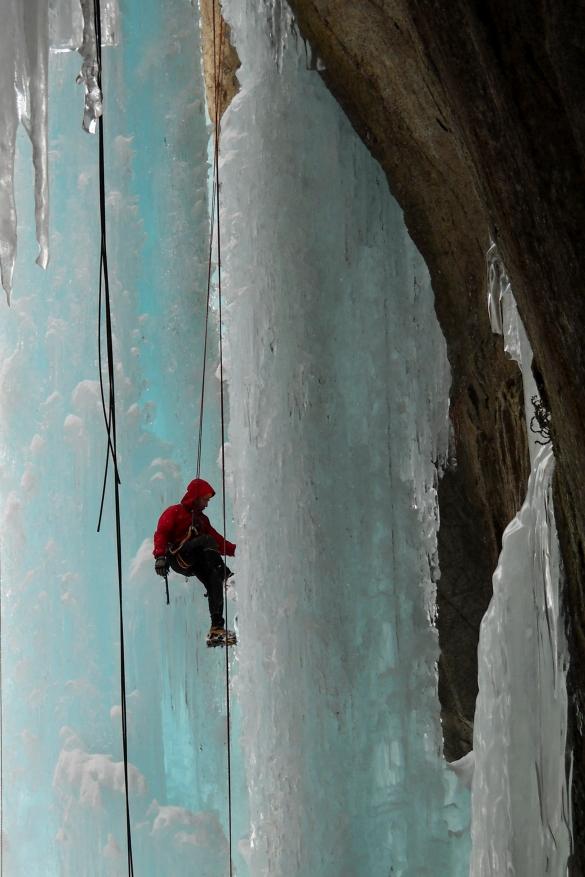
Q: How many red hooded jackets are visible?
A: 1